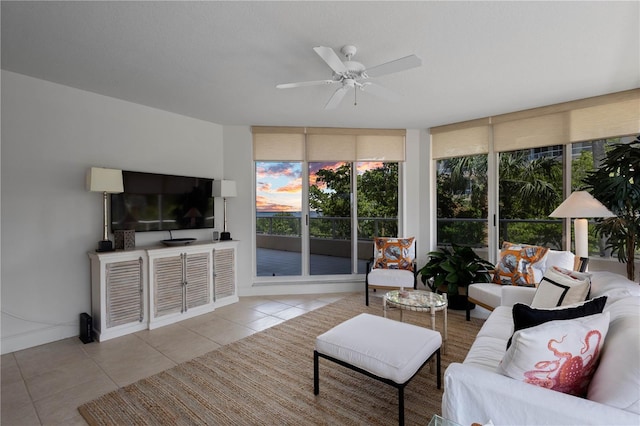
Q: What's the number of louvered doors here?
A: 4